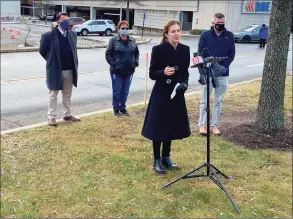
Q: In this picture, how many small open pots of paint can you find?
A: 0